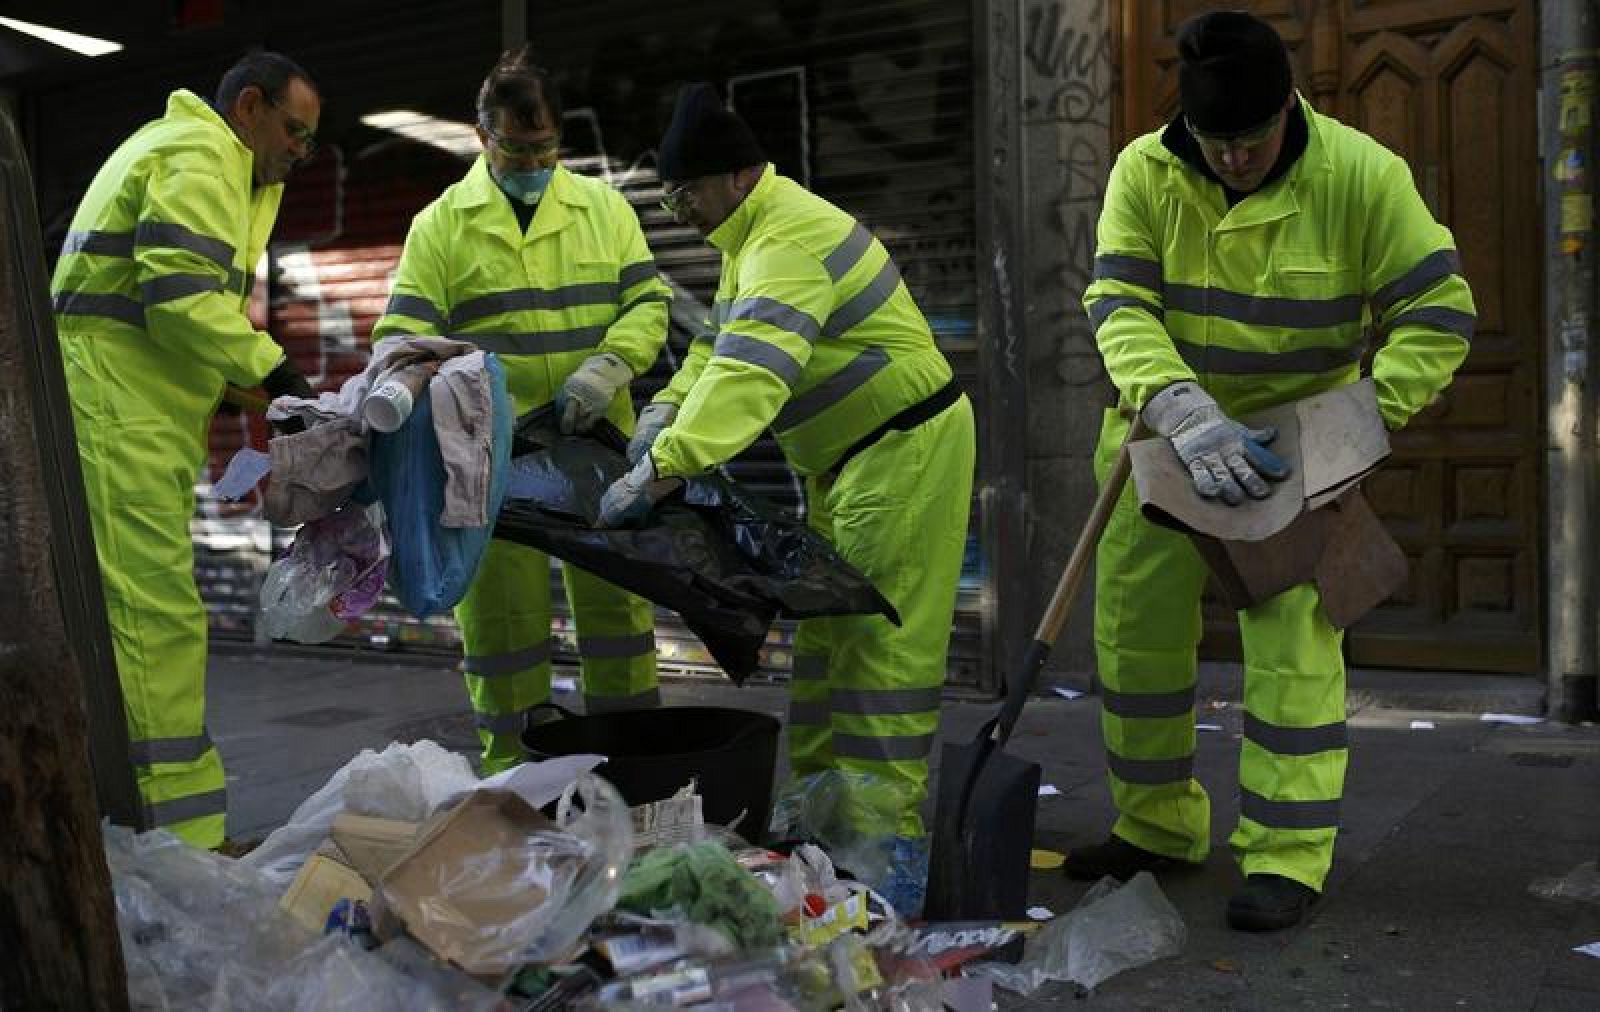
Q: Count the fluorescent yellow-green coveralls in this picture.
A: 4